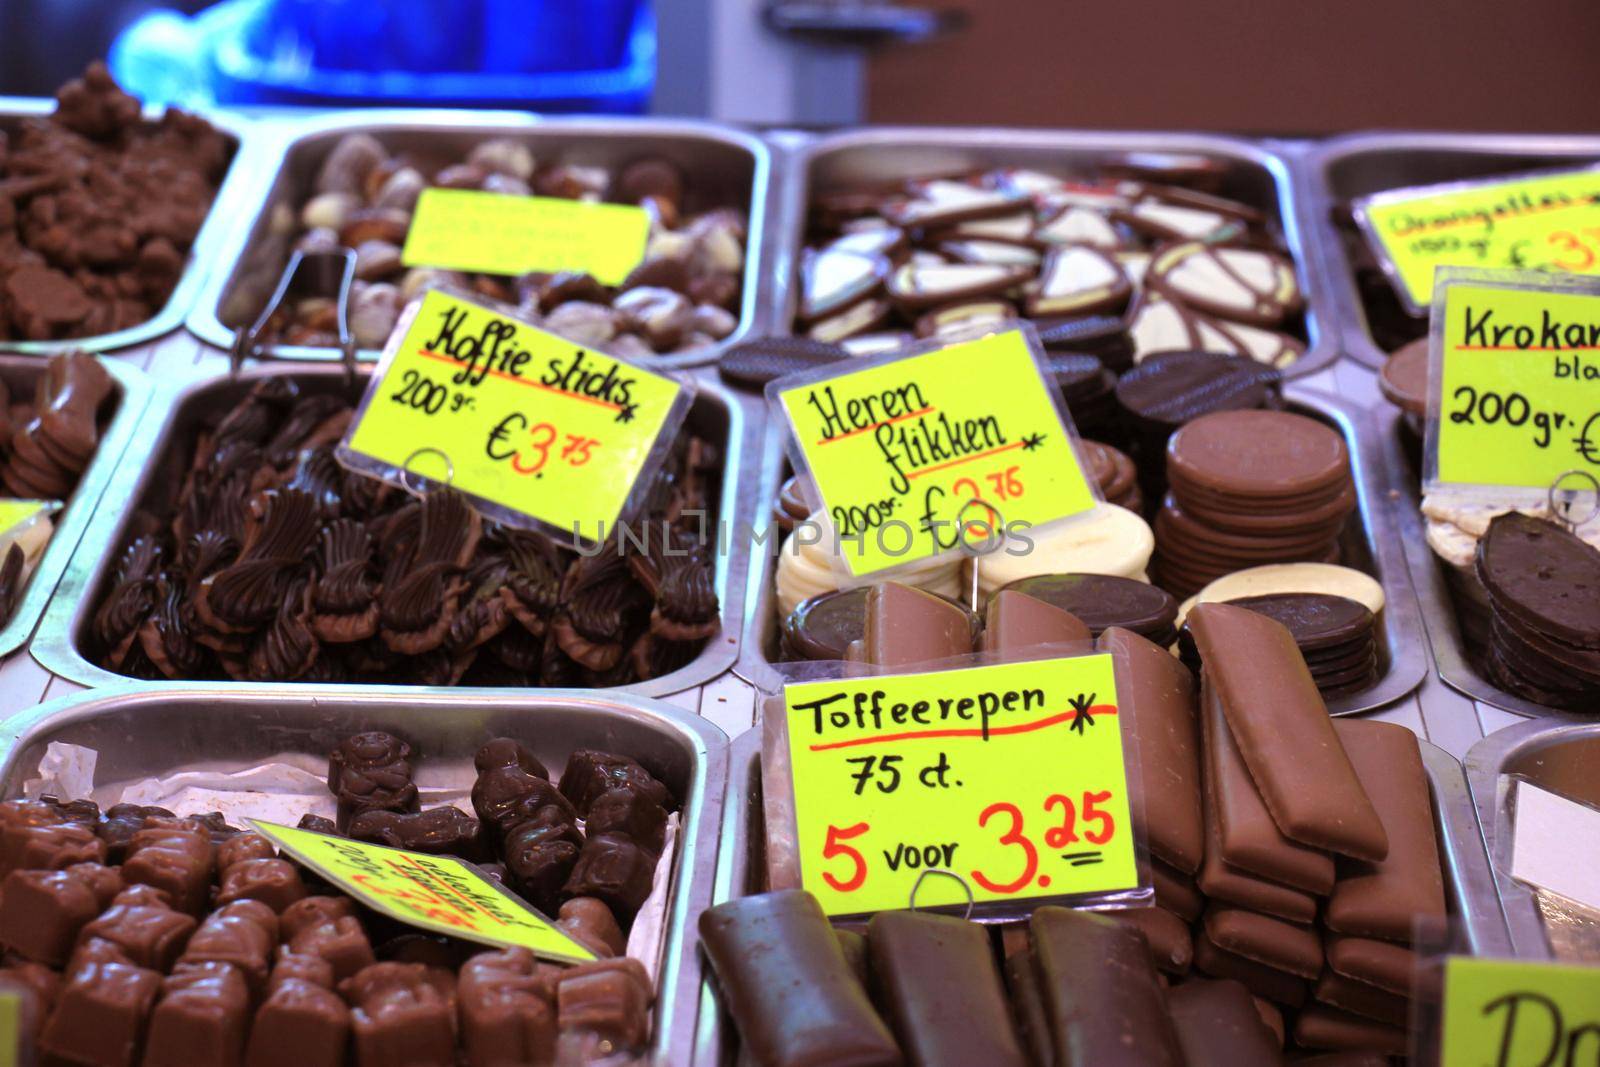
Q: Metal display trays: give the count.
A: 11